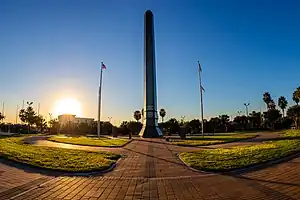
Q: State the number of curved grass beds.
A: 4